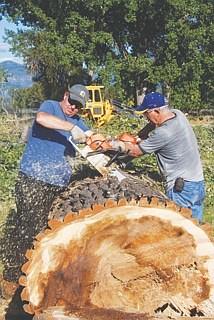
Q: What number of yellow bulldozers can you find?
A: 1